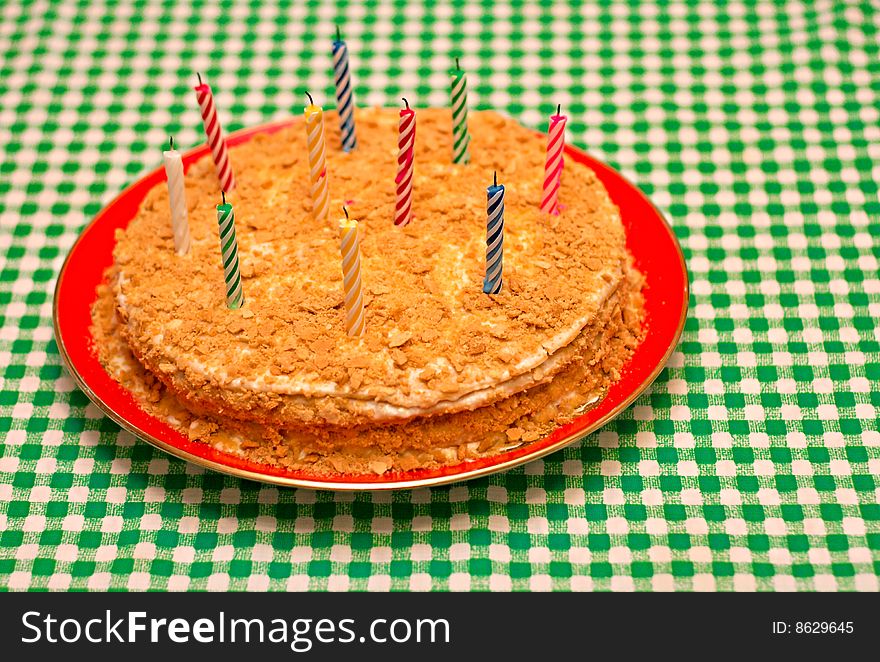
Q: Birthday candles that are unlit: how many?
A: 10